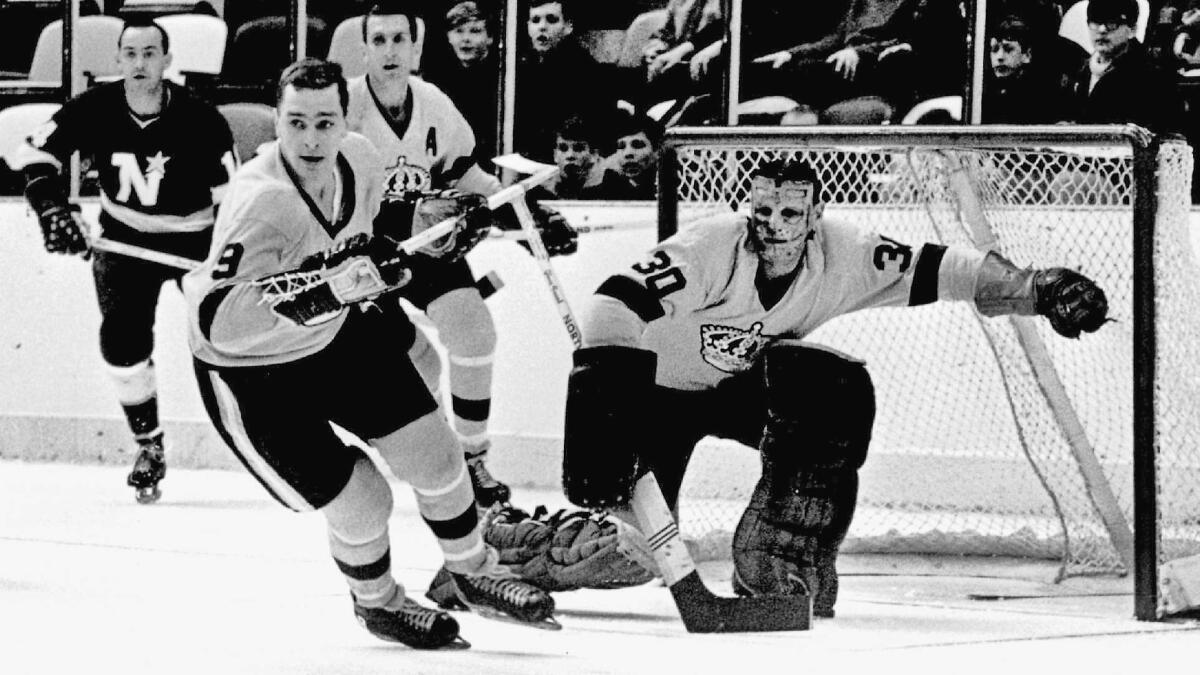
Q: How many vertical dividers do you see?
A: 5